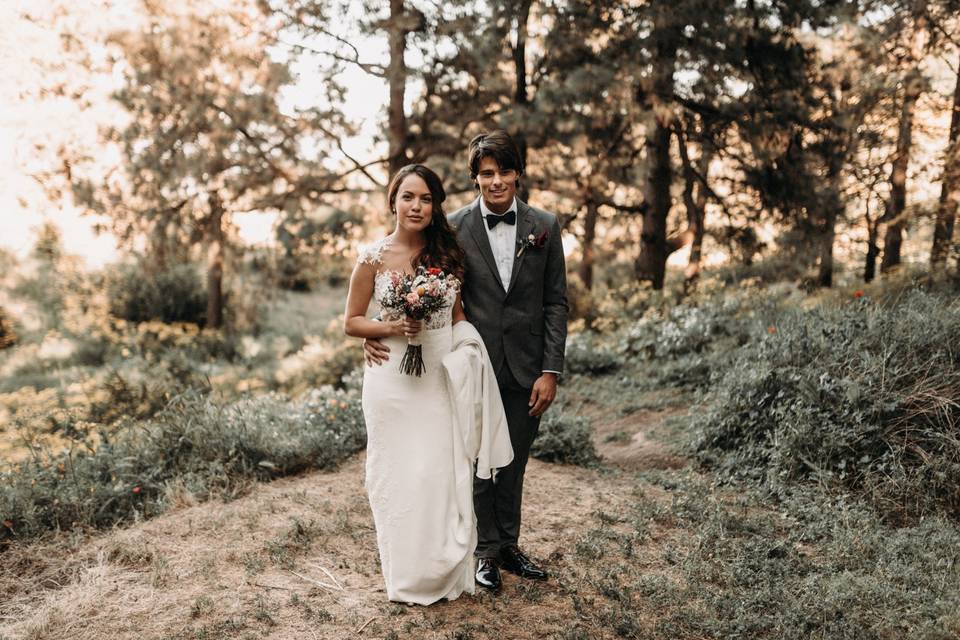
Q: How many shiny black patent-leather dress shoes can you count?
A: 2